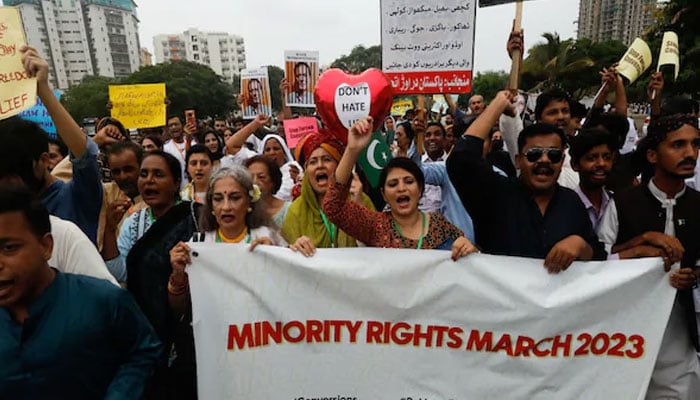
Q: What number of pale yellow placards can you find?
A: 3